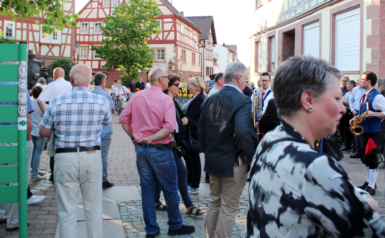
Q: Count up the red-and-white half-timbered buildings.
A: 2